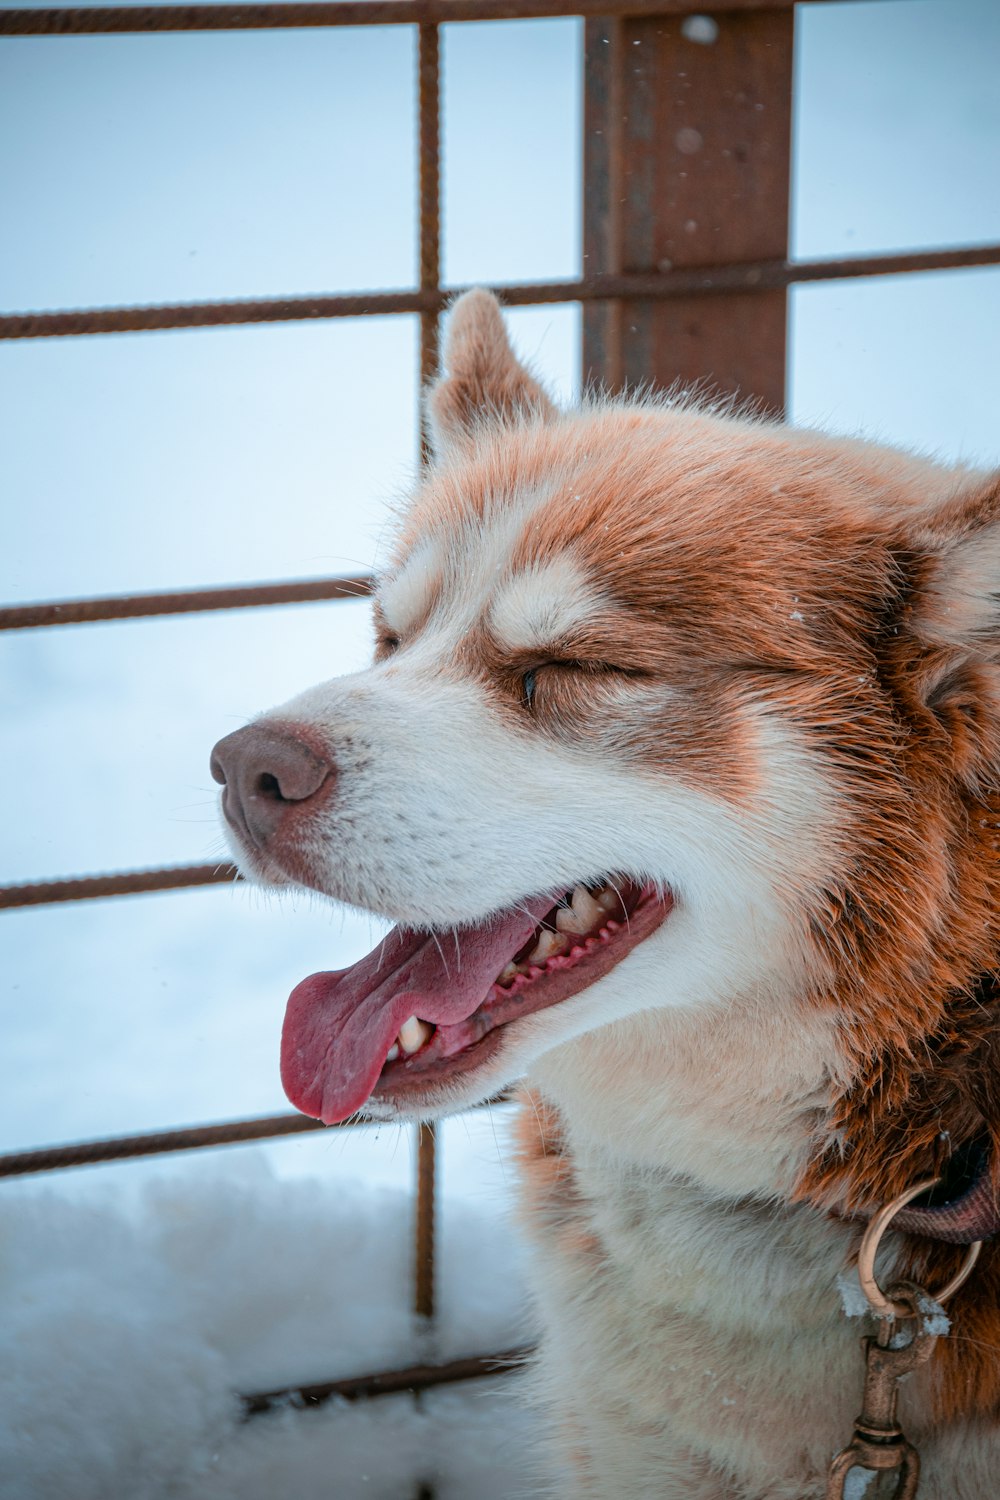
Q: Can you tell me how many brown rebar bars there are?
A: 7